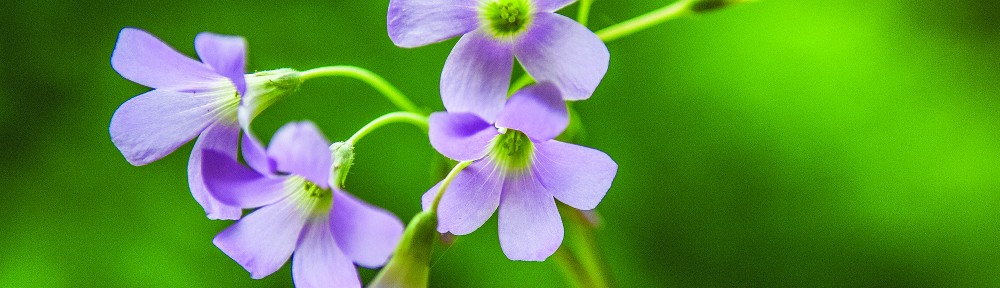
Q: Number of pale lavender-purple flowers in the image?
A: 4